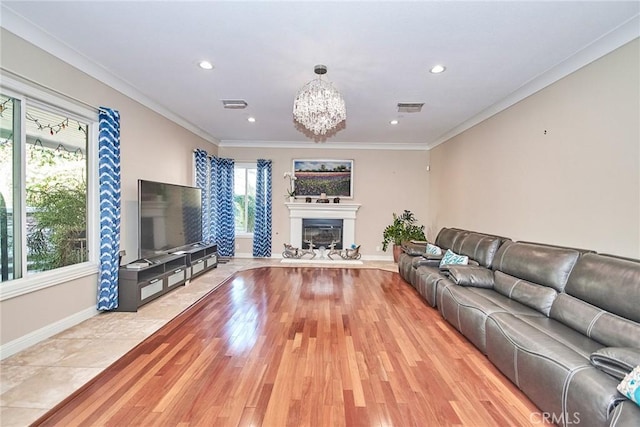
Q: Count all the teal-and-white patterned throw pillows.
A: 3